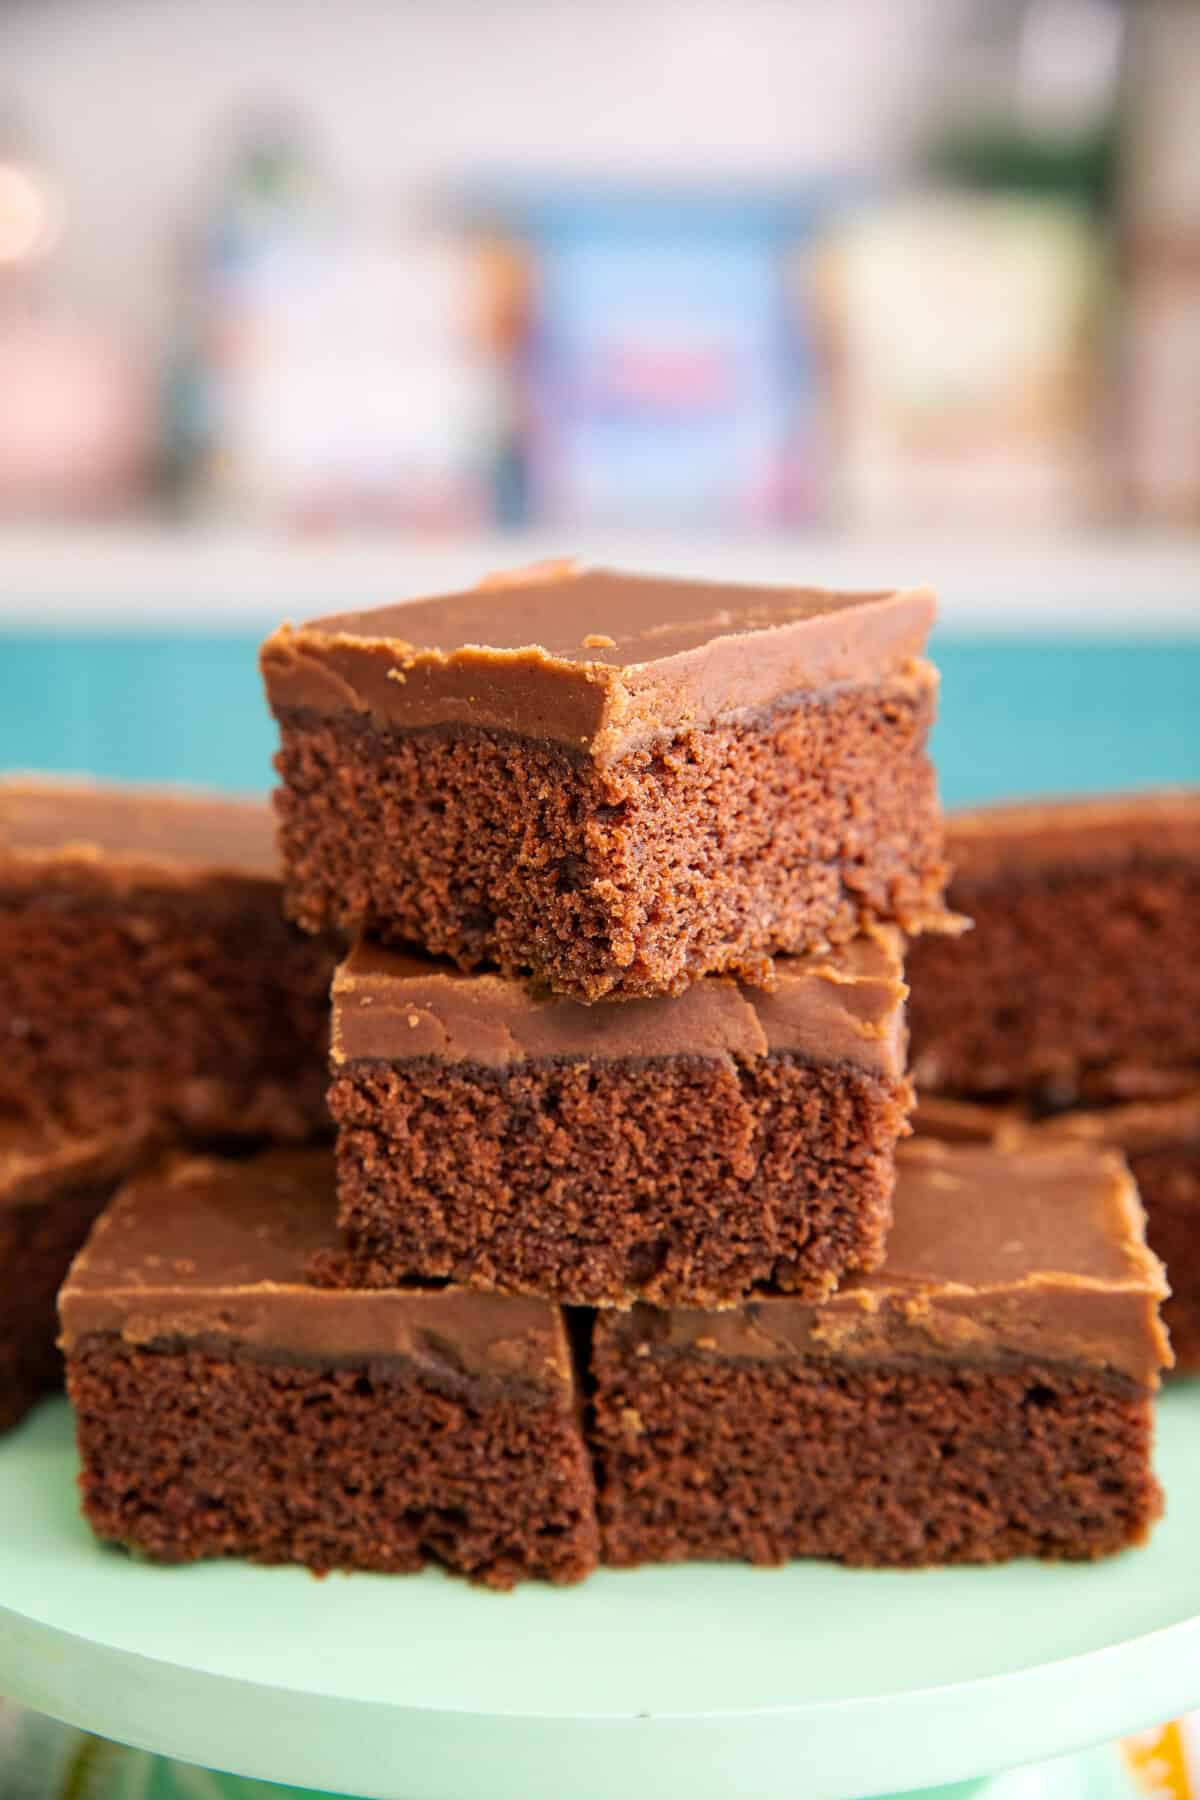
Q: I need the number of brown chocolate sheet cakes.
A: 8